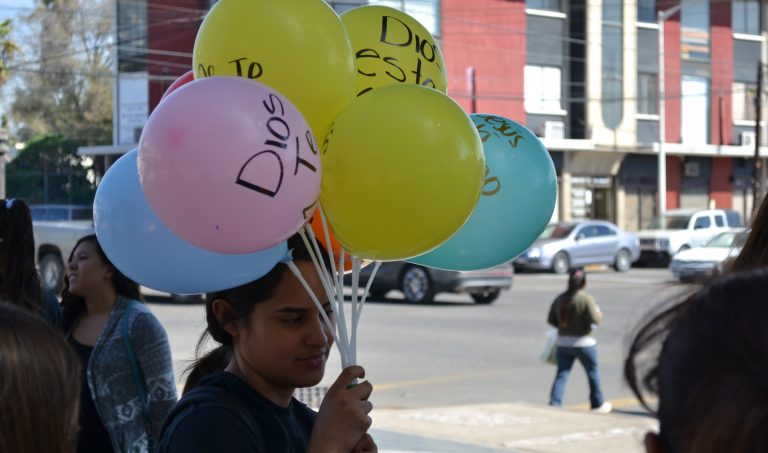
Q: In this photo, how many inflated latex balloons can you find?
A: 8